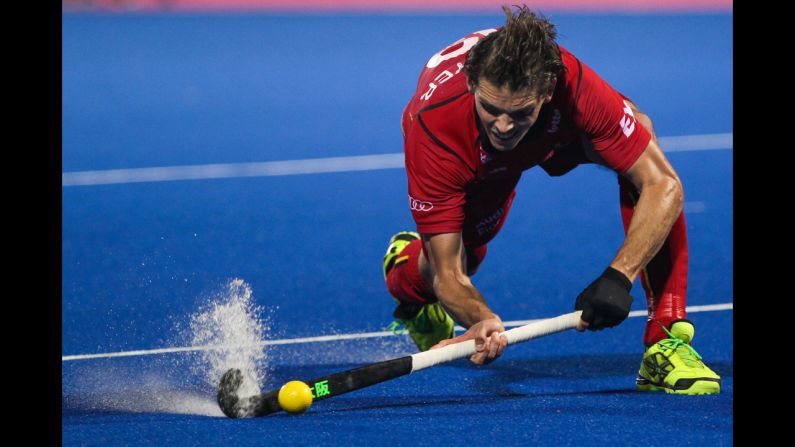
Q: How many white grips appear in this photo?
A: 1